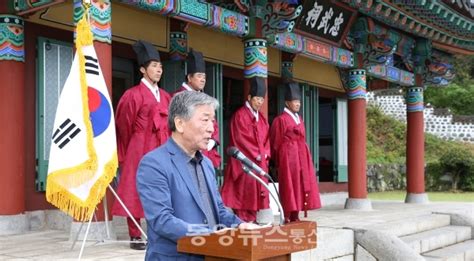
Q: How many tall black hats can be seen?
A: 4